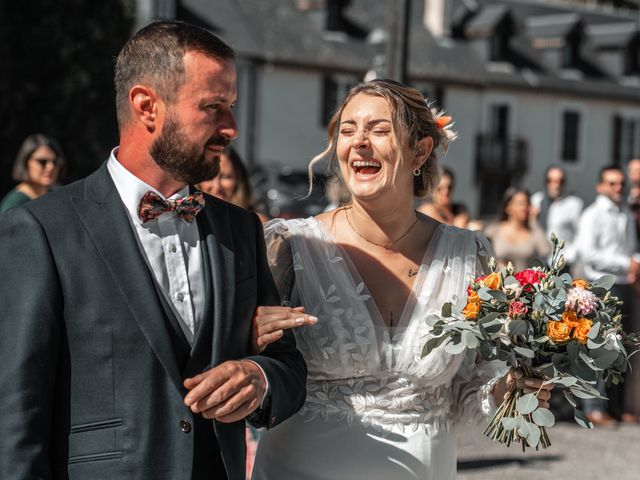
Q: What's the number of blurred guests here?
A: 7